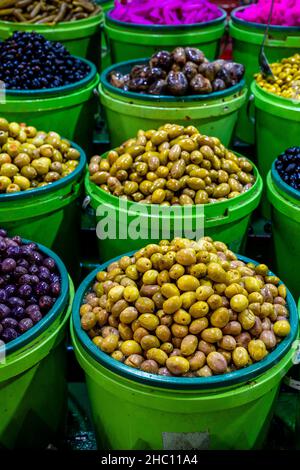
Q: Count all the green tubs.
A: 11